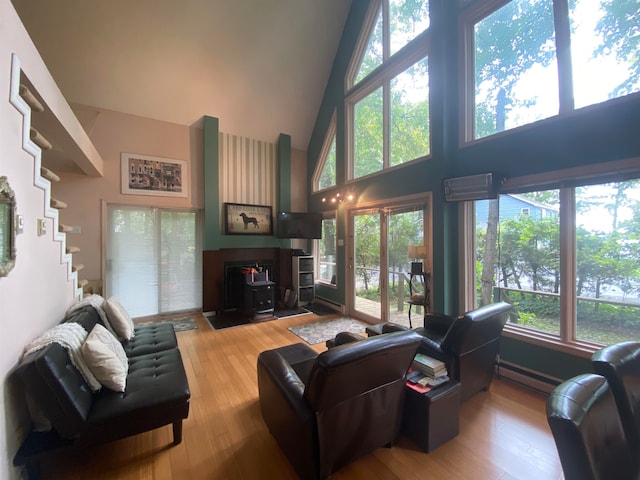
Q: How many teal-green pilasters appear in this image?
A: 2